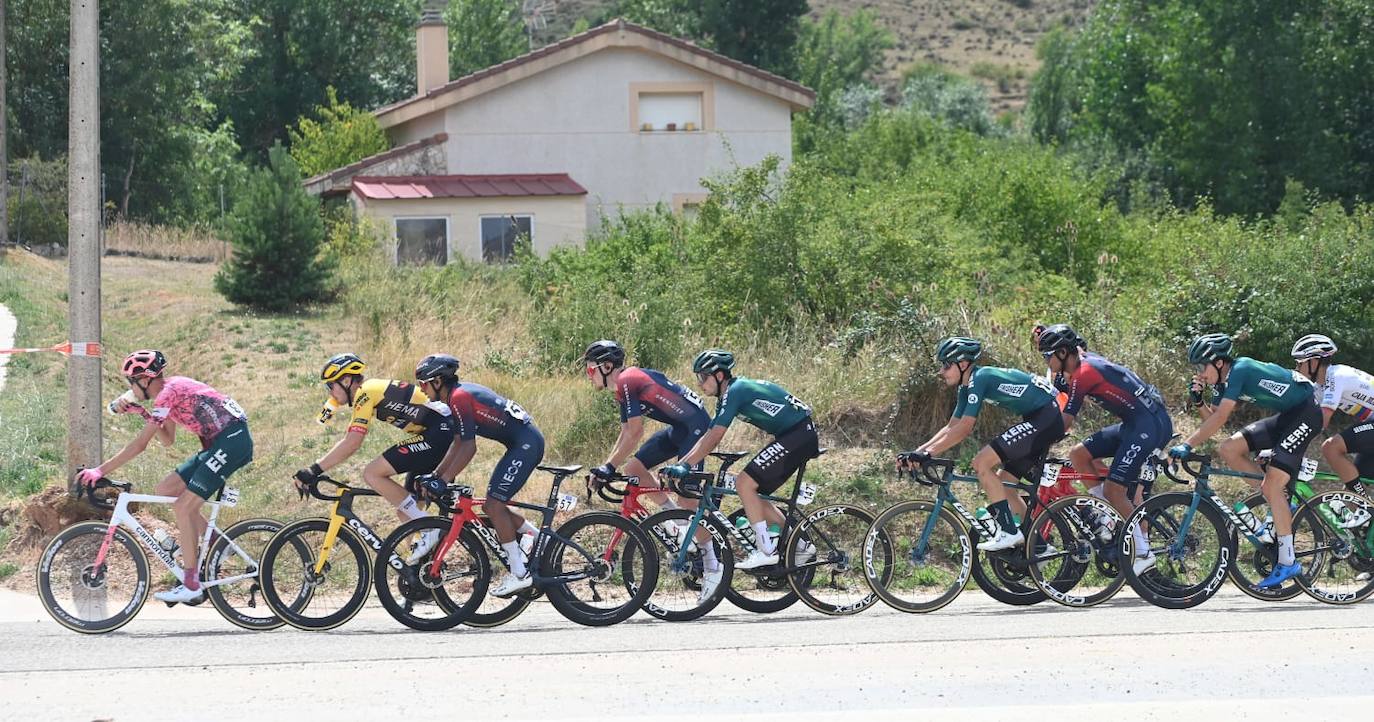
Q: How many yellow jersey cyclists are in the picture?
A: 1